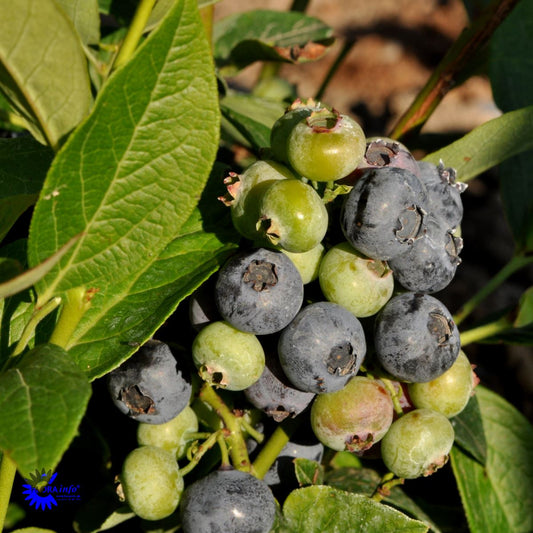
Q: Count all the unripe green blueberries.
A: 12